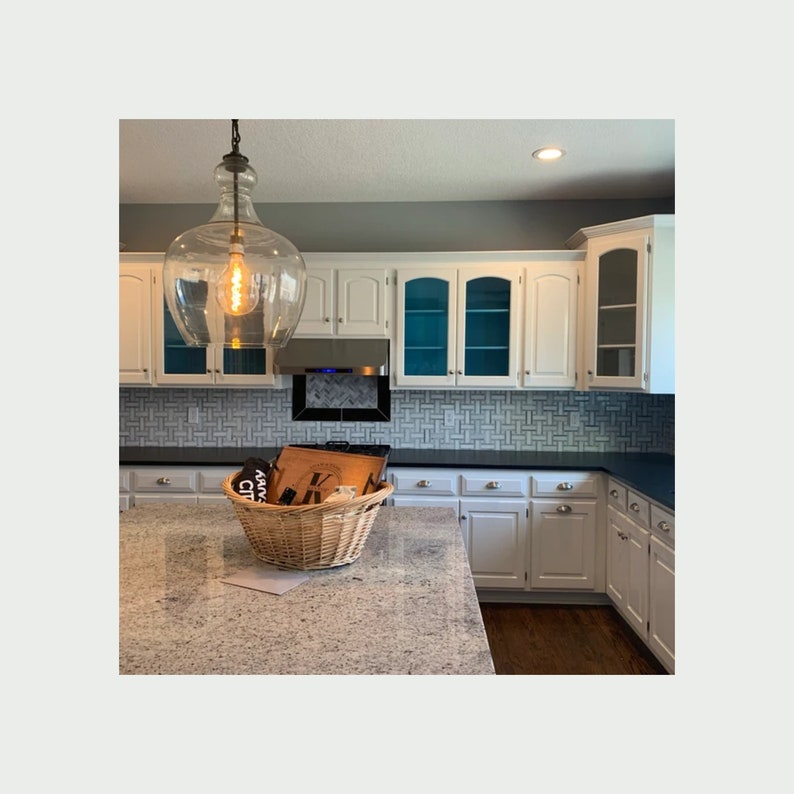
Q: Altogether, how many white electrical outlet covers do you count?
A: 3